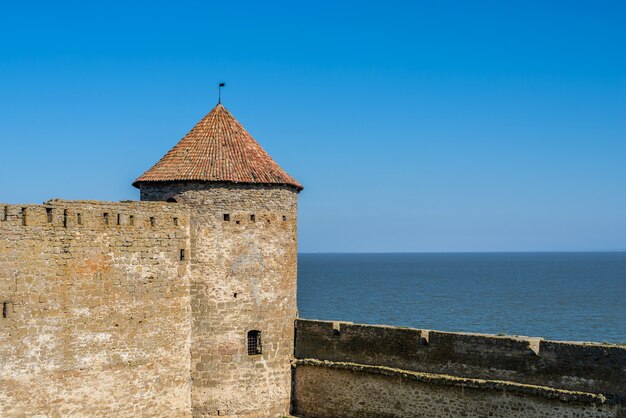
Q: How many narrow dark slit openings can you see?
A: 12